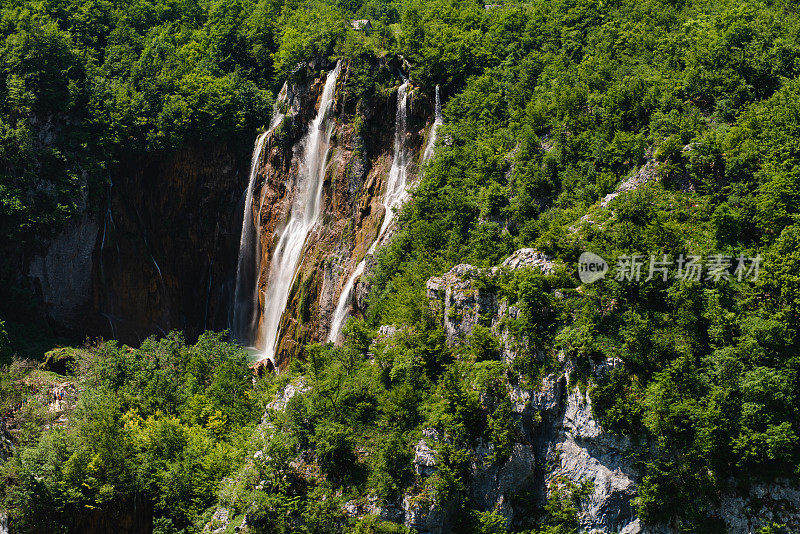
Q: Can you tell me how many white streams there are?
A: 4